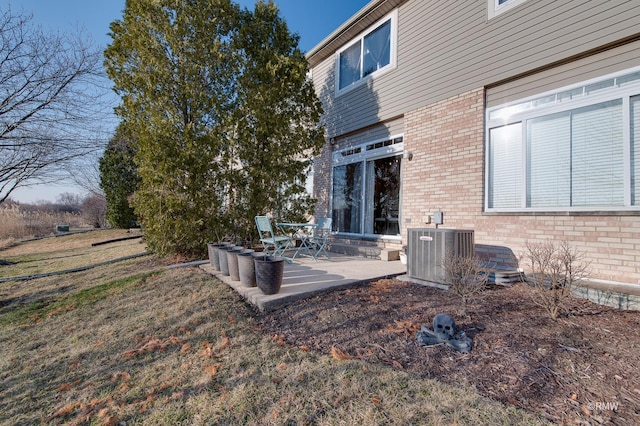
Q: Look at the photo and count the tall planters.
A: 6